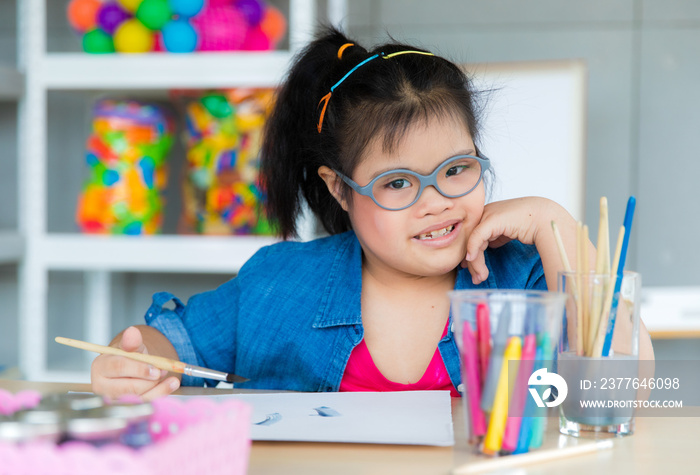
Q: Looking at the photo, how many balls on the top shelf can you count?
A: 12